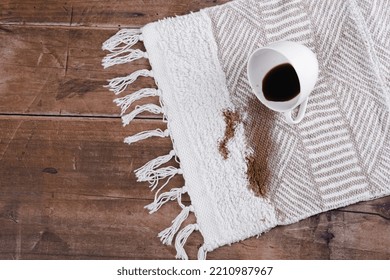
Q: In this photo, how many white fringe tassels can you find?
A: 12